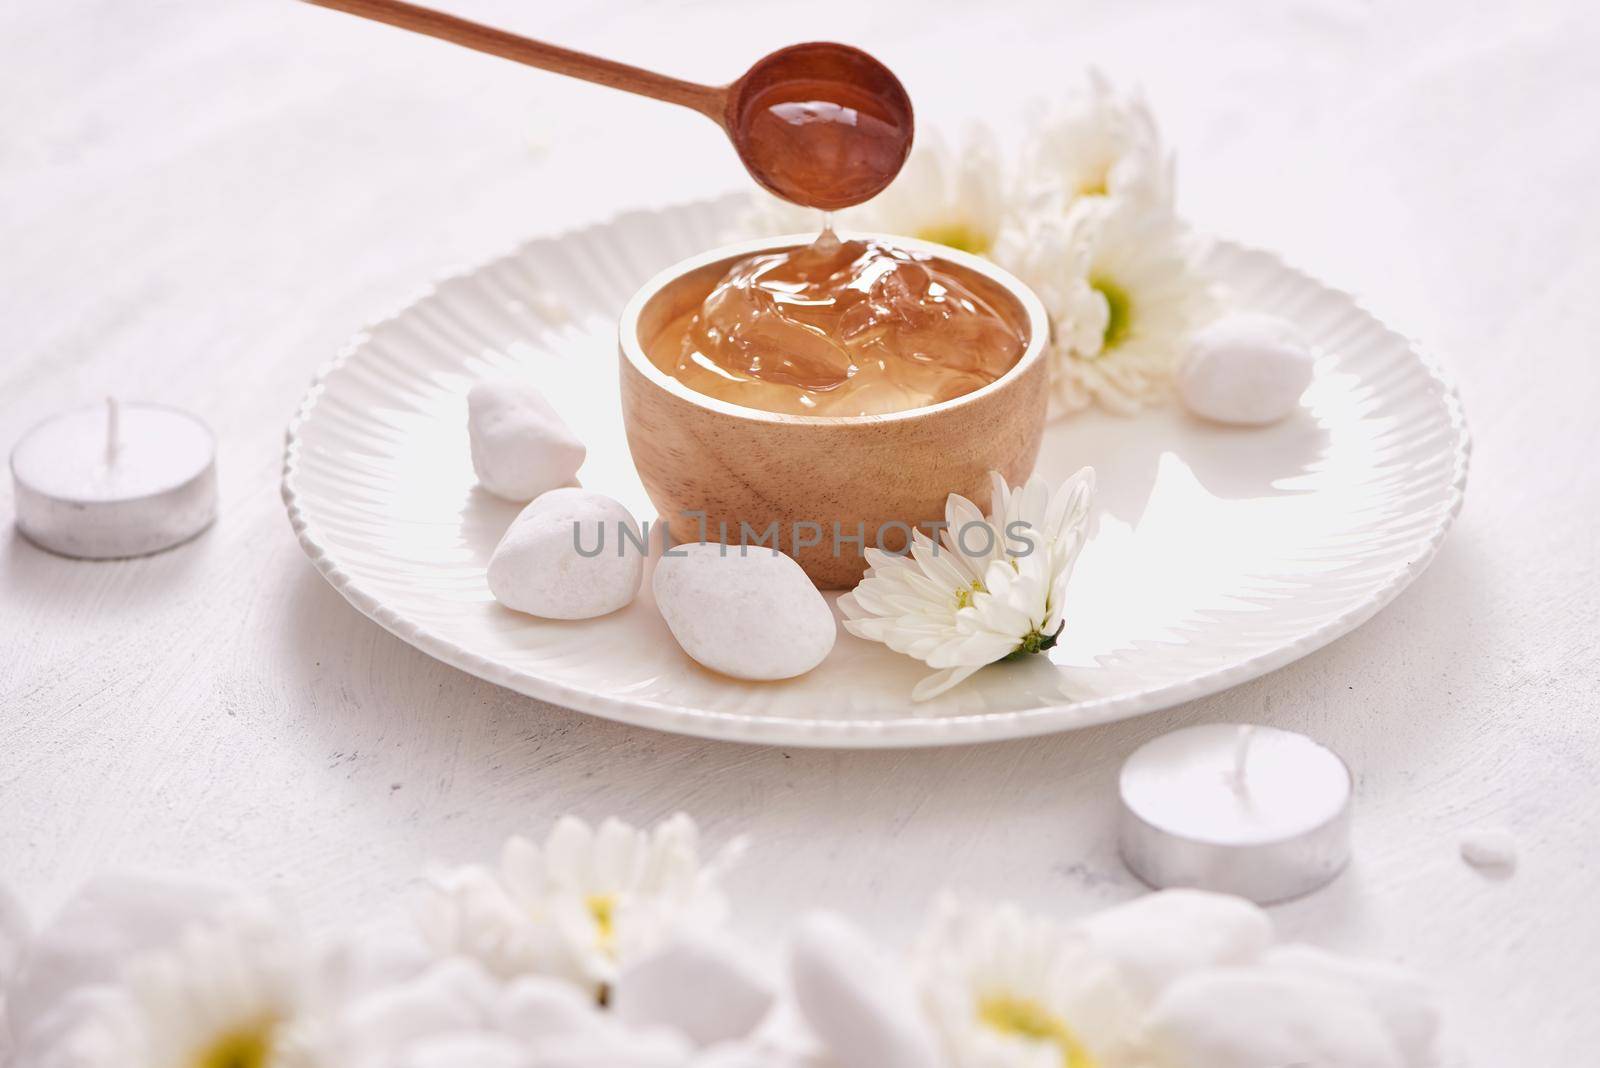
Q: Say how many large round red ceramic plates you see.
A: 0